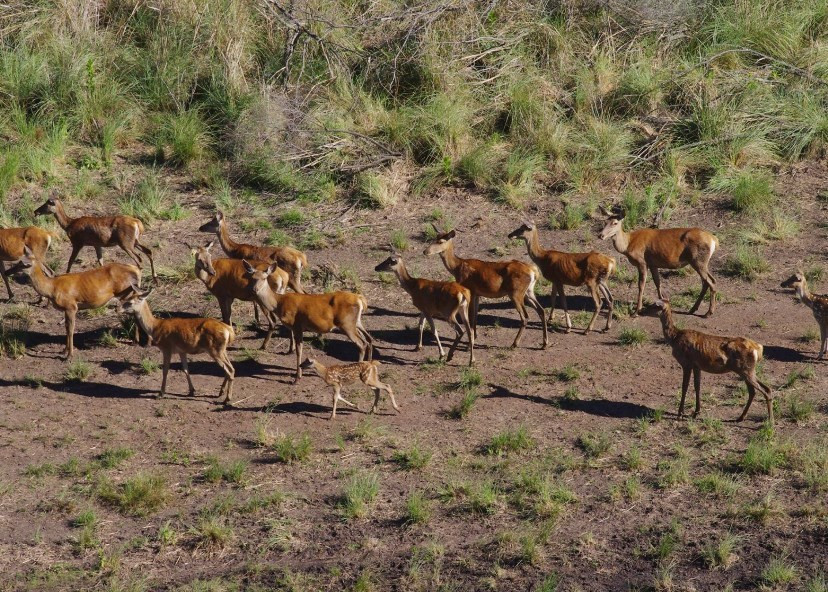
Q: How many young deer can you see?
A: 2